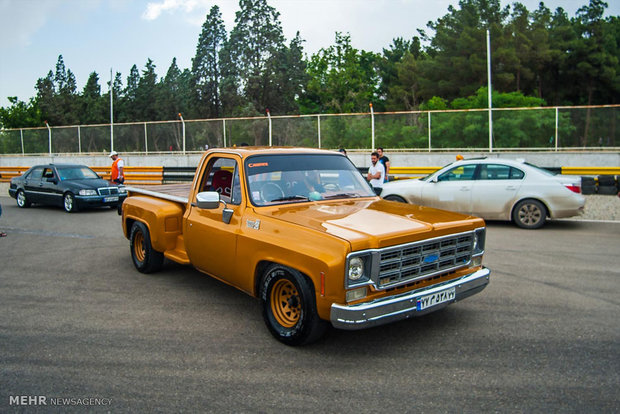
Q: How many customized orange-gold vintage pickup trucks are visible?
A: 1